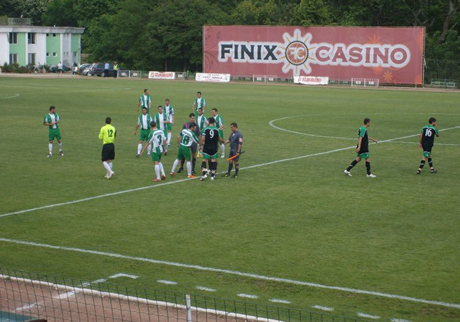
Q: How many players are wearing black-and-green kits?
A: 3